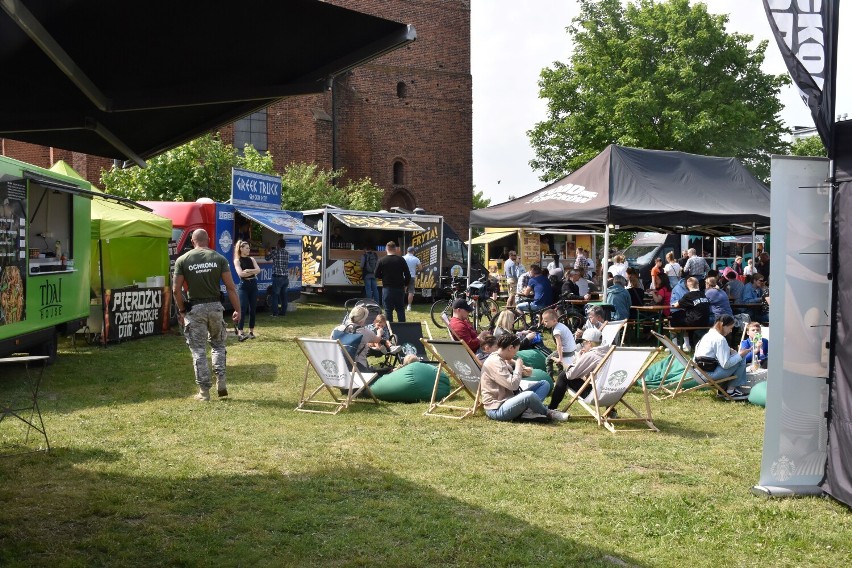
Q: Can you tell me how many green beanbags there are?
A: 5